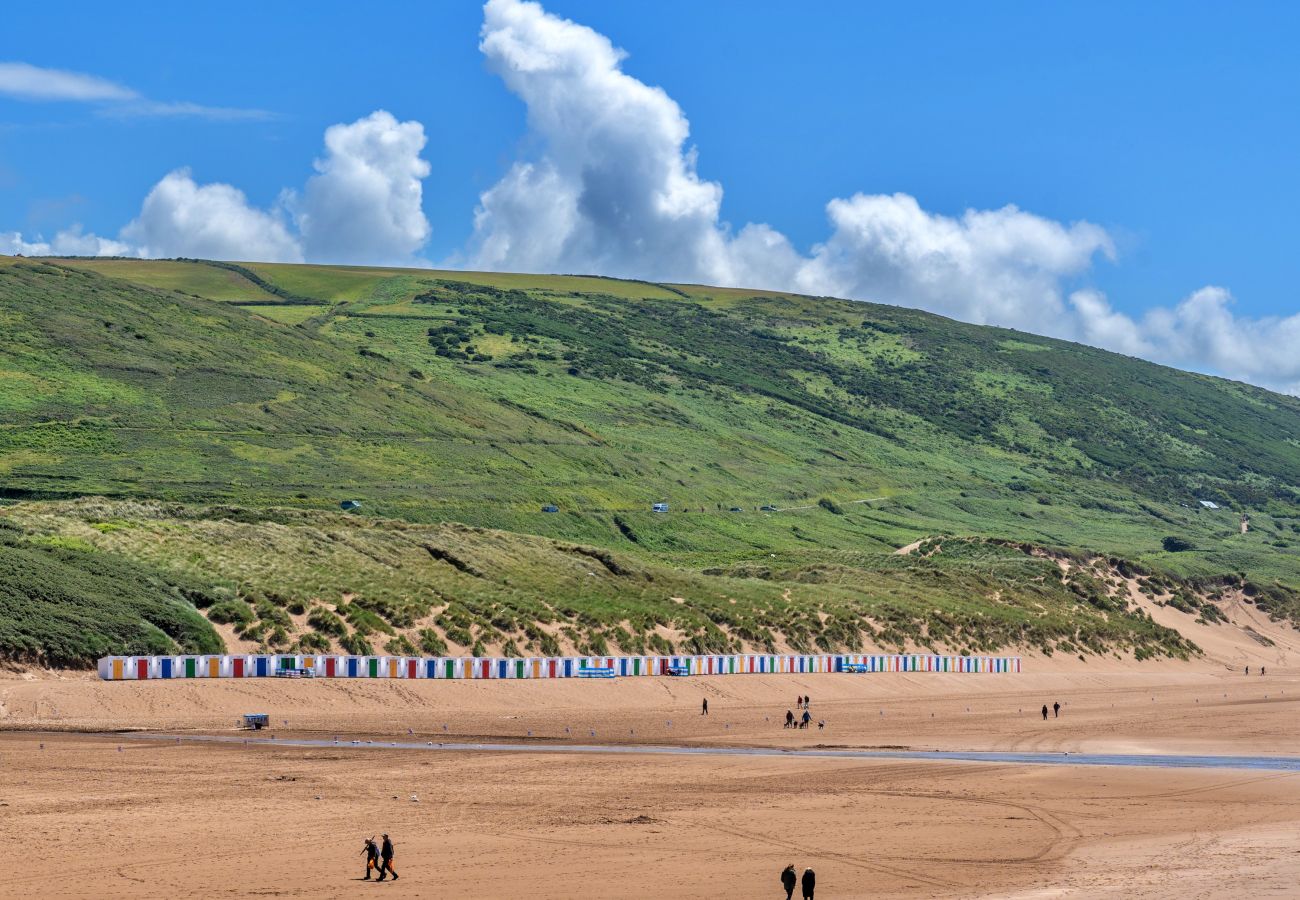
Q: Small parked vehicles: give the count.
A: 5